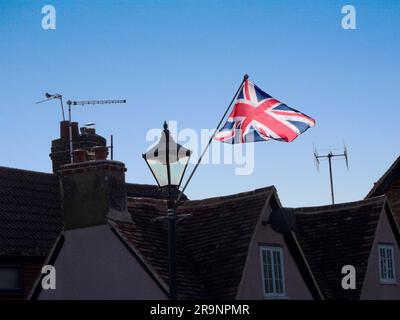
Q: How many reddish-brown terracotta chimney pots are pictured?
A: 4